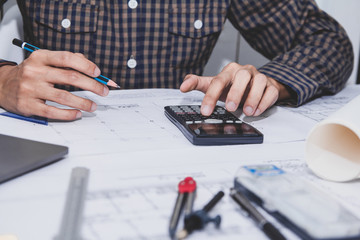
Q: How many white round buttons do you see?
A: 4